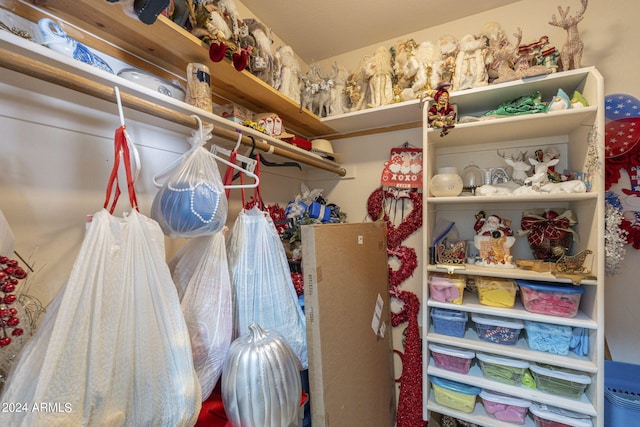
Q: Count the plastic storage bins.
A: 12